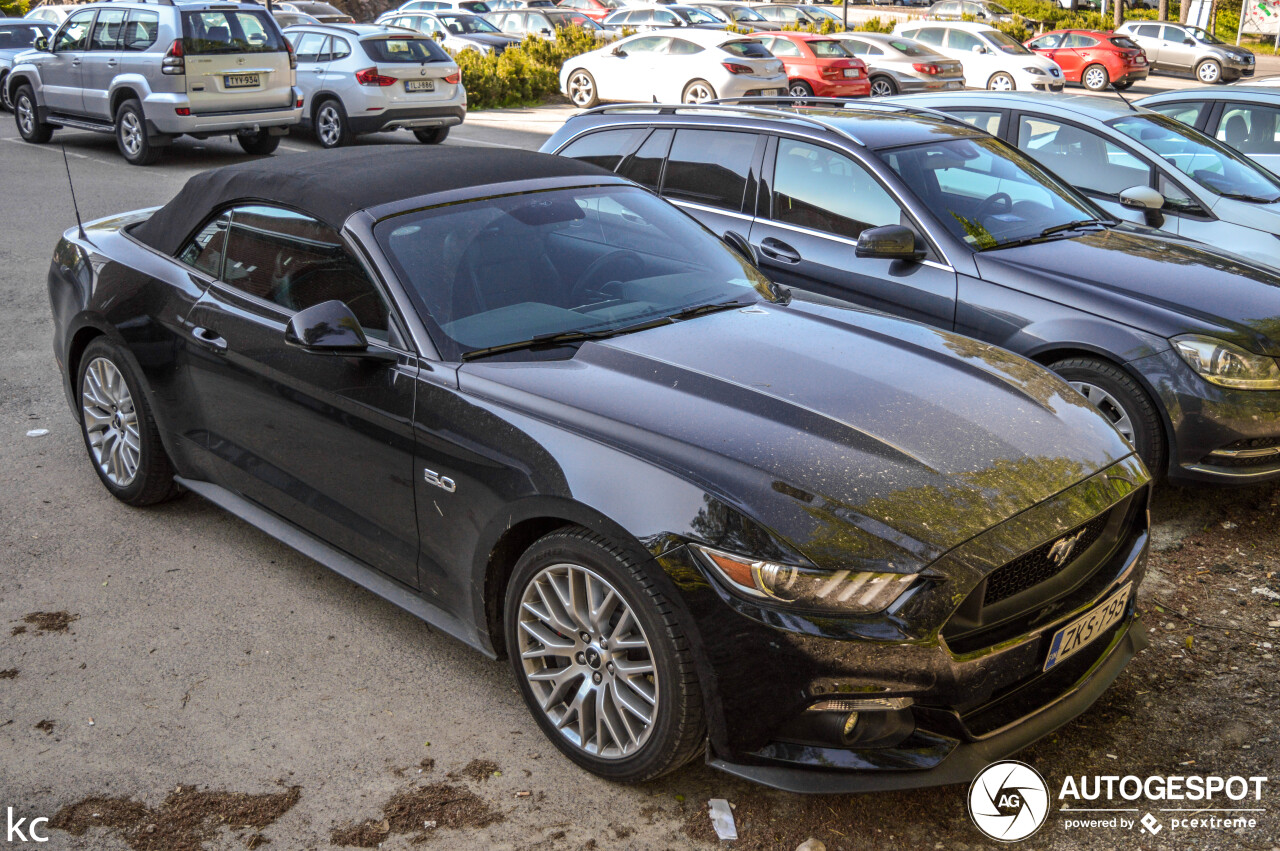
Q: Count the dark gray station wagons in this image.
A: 1